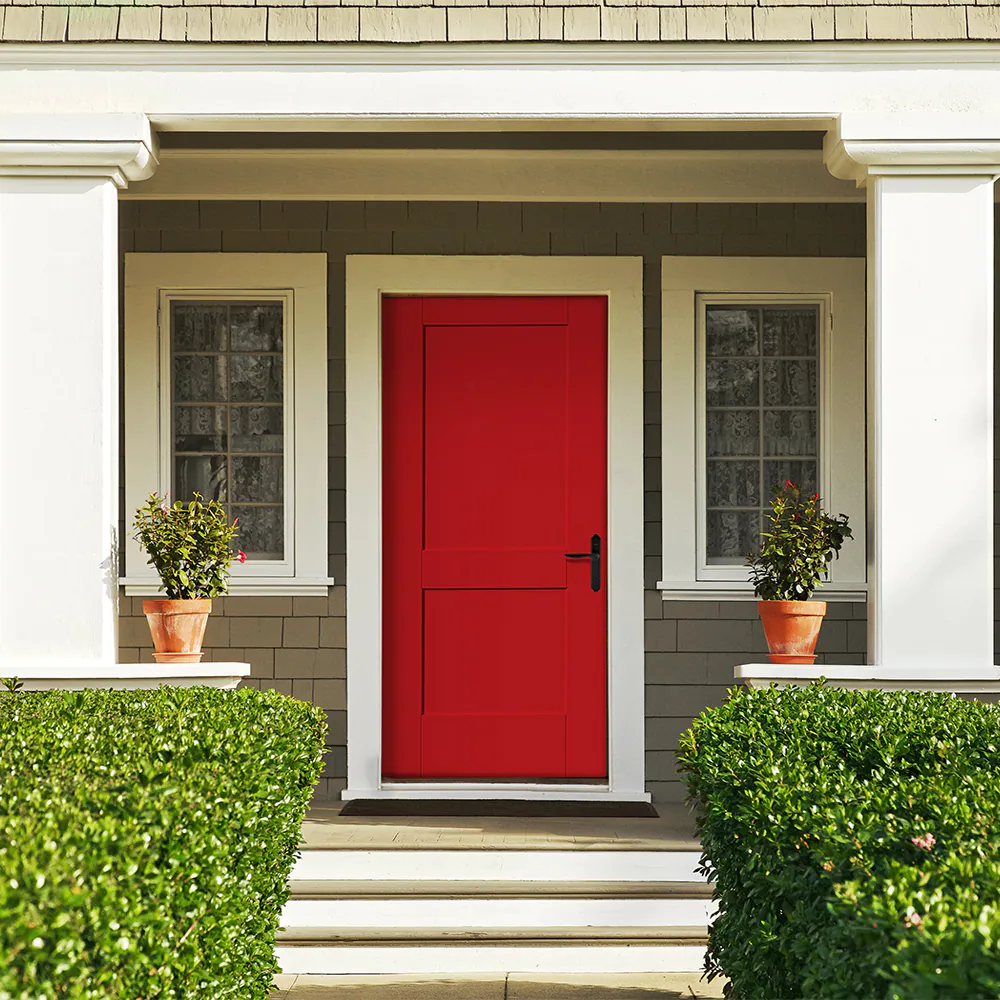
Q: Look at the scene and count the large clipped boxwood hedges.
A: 2